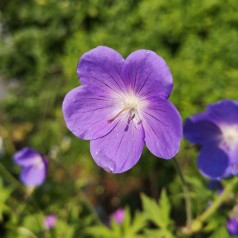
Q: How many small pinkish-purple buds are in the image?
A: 2